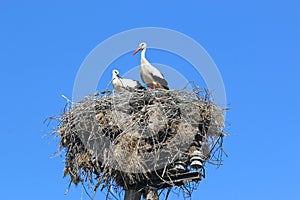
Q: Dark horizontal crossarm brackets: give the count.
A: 1